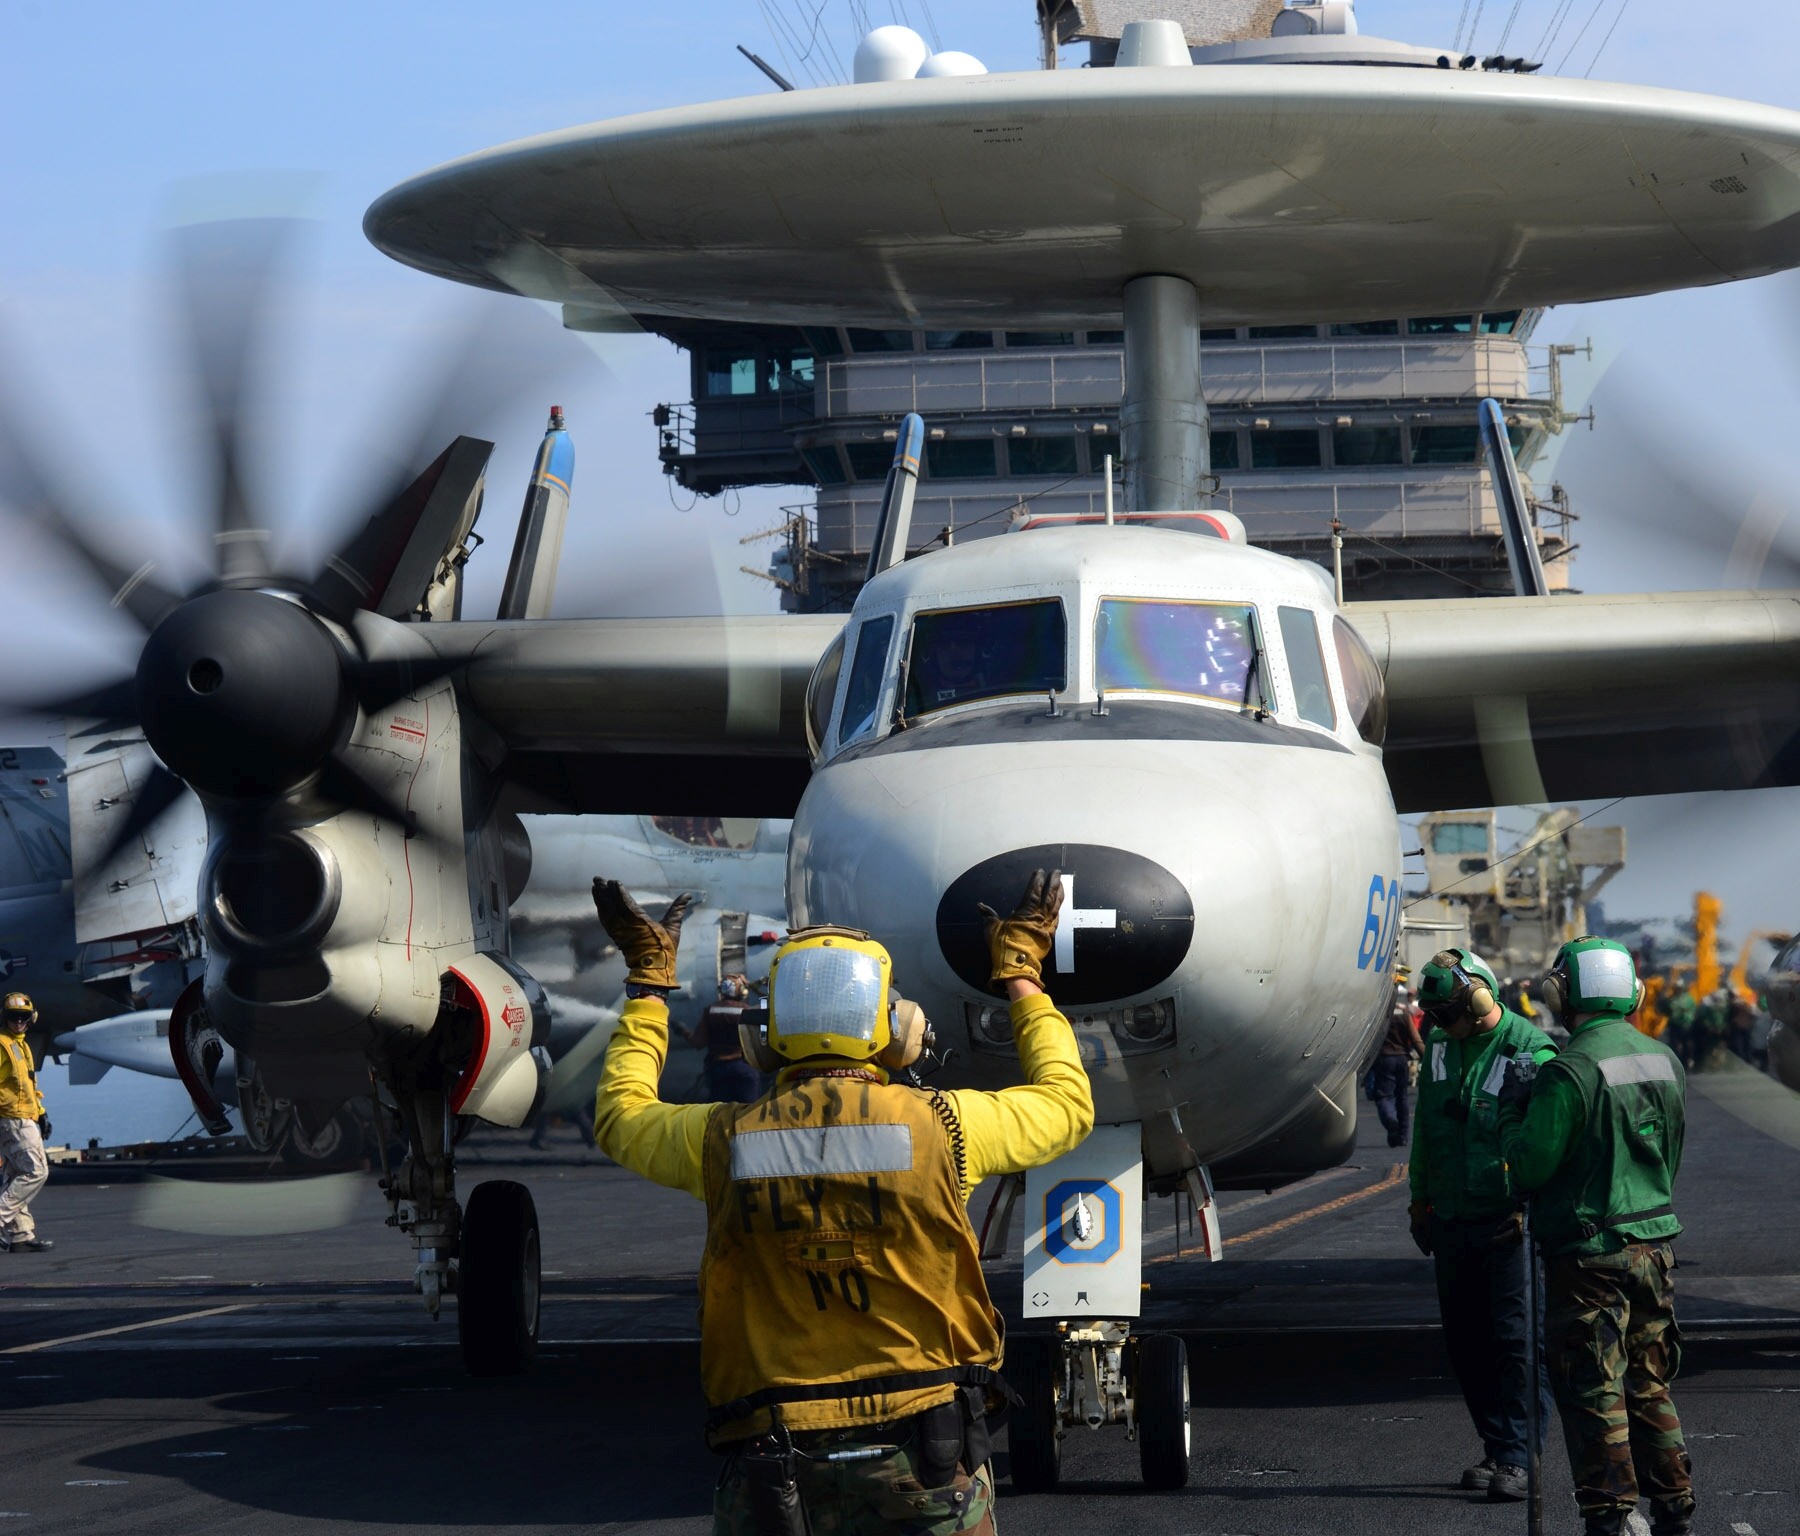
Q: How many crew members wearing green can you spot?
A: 2